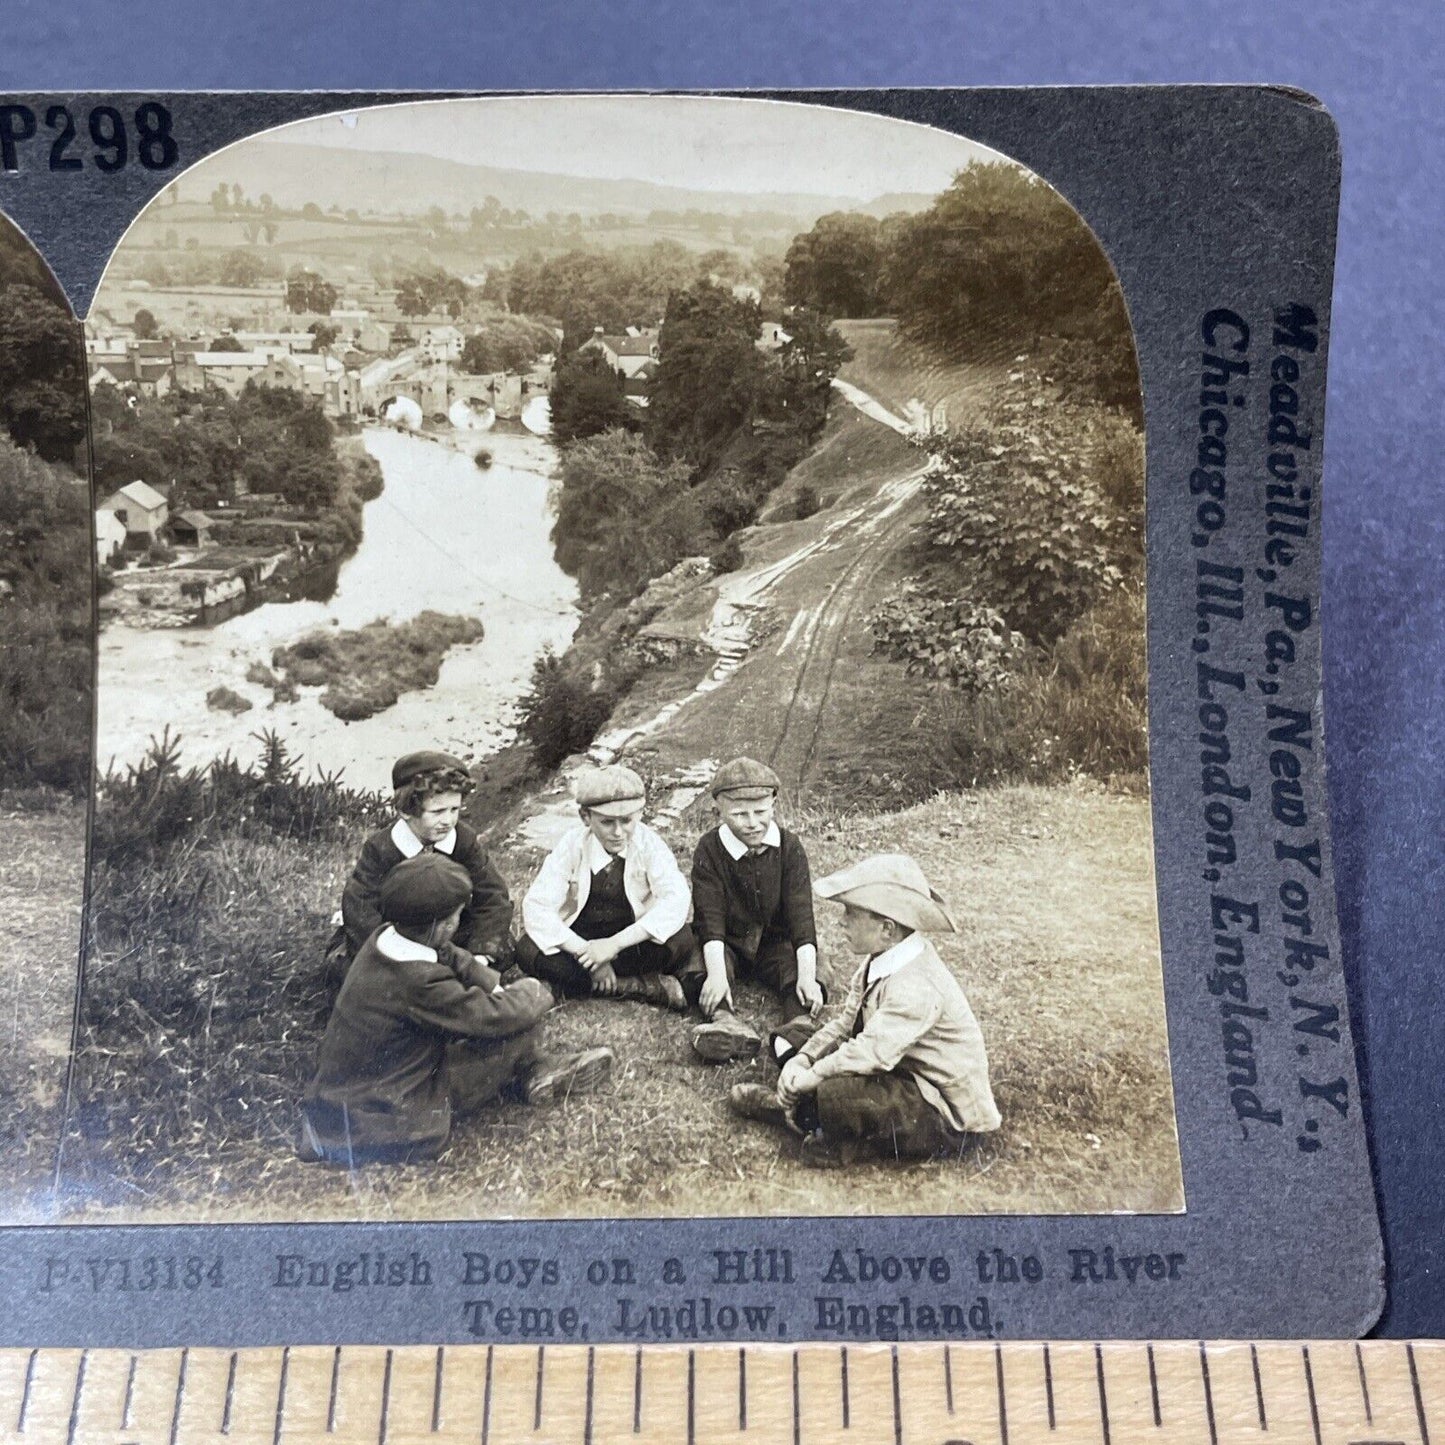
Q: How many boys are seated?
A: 5